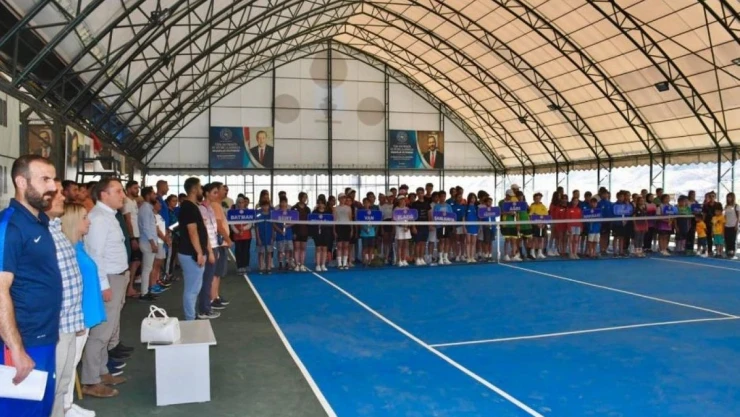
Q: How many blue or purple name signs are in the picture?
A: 13